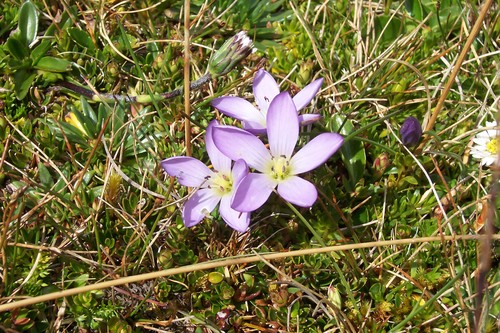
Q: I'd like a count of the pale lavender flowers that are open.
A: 3